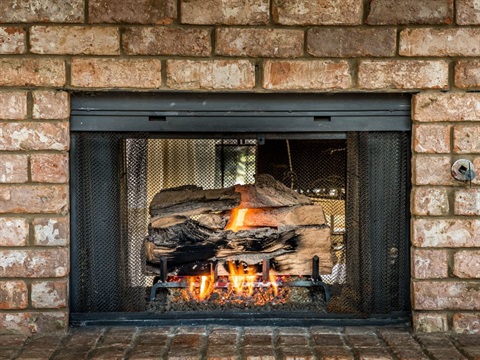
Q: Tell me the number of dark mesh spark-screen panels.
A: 2